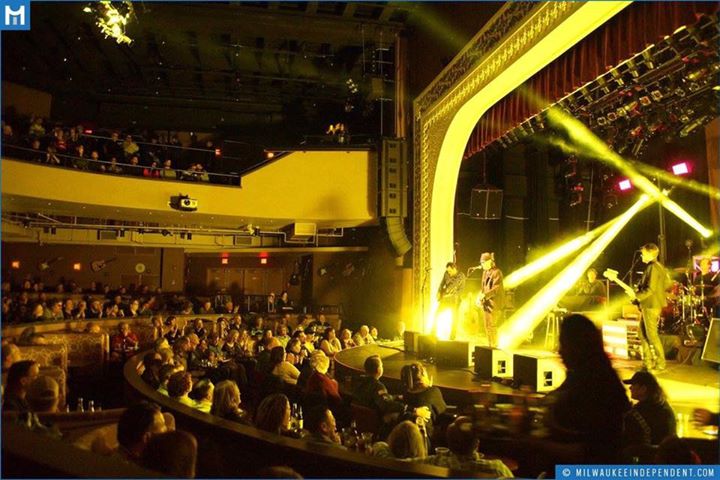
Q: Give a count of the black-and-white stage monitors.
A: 2